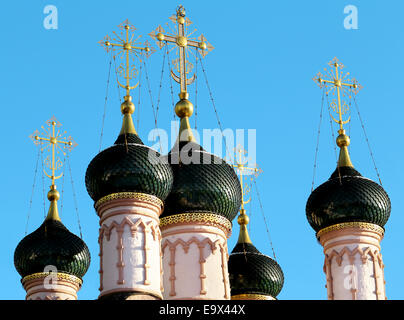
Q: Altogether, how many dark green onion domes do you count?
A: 5